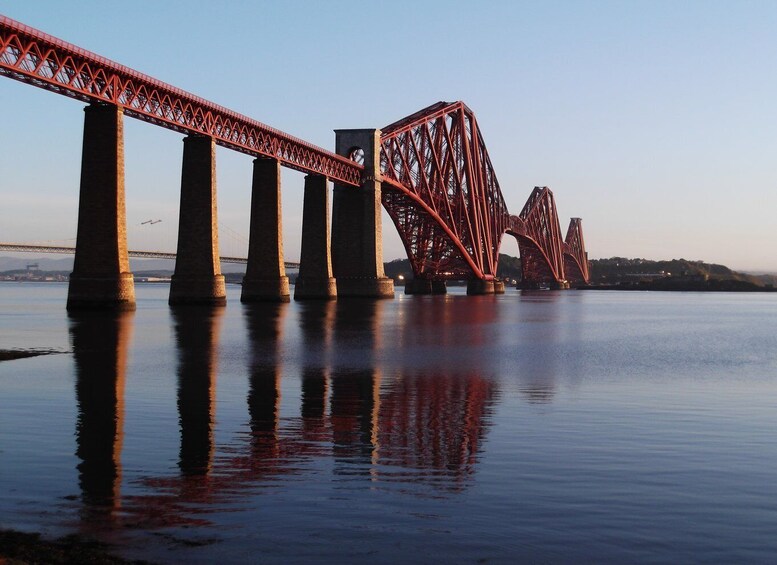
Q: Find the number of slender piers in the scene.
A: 4